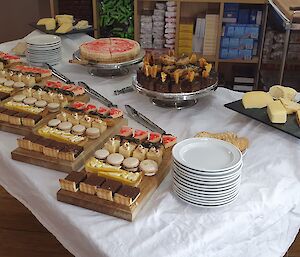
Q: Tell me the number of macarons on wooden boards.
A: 15